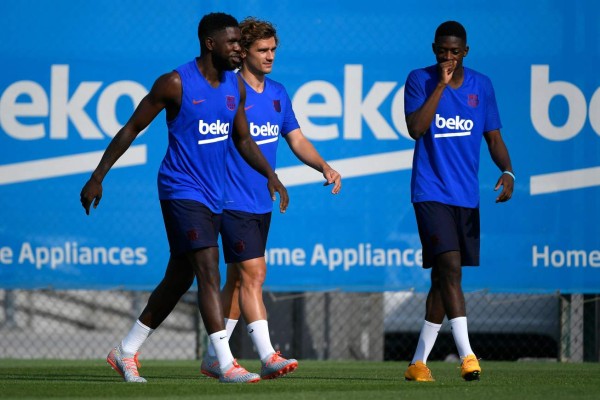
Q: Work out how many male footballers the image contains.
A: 3